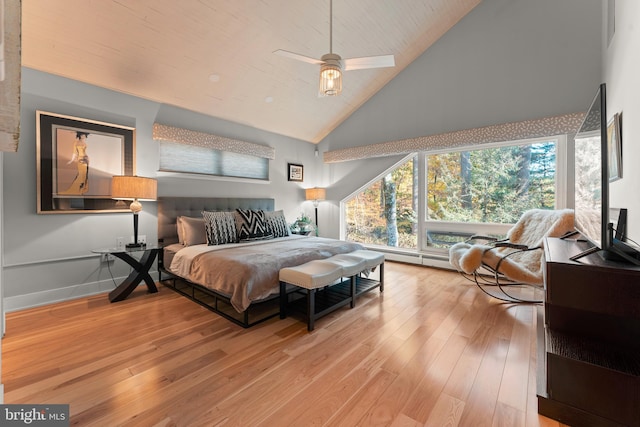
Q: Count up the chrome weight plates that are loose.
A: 0